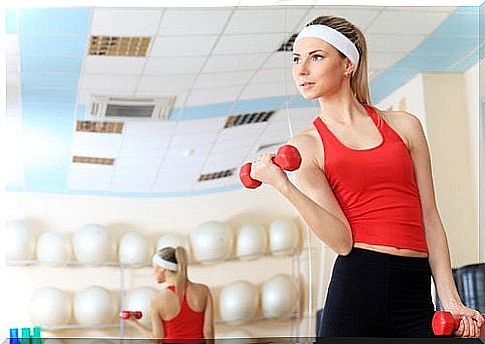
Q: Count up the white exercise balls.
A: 13